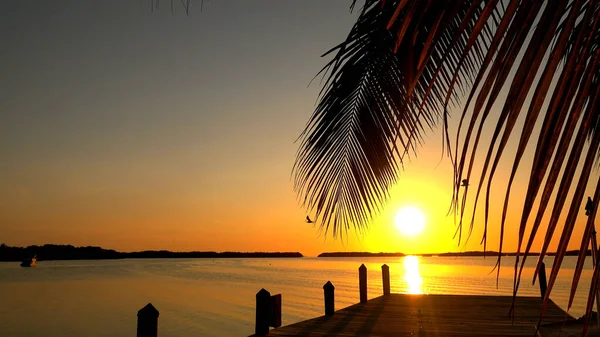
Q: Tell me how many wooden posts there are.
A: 6